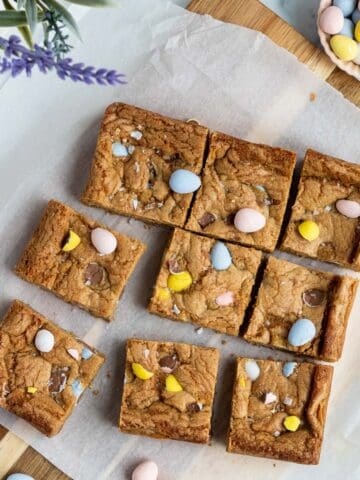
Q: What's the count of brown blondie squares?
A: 9